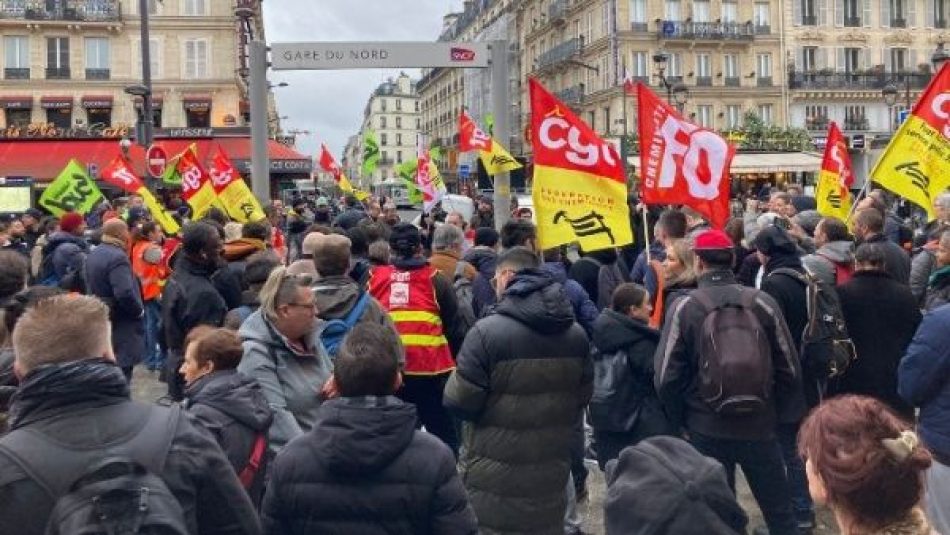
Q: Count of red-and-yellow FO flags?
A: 0